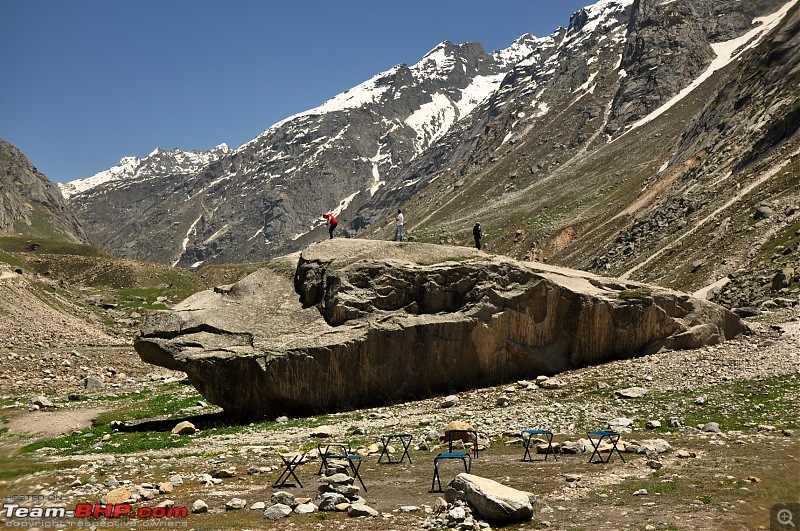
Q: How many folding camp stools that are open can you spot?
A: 8